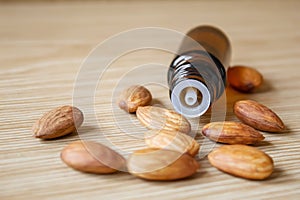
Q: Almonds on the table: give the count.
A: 10